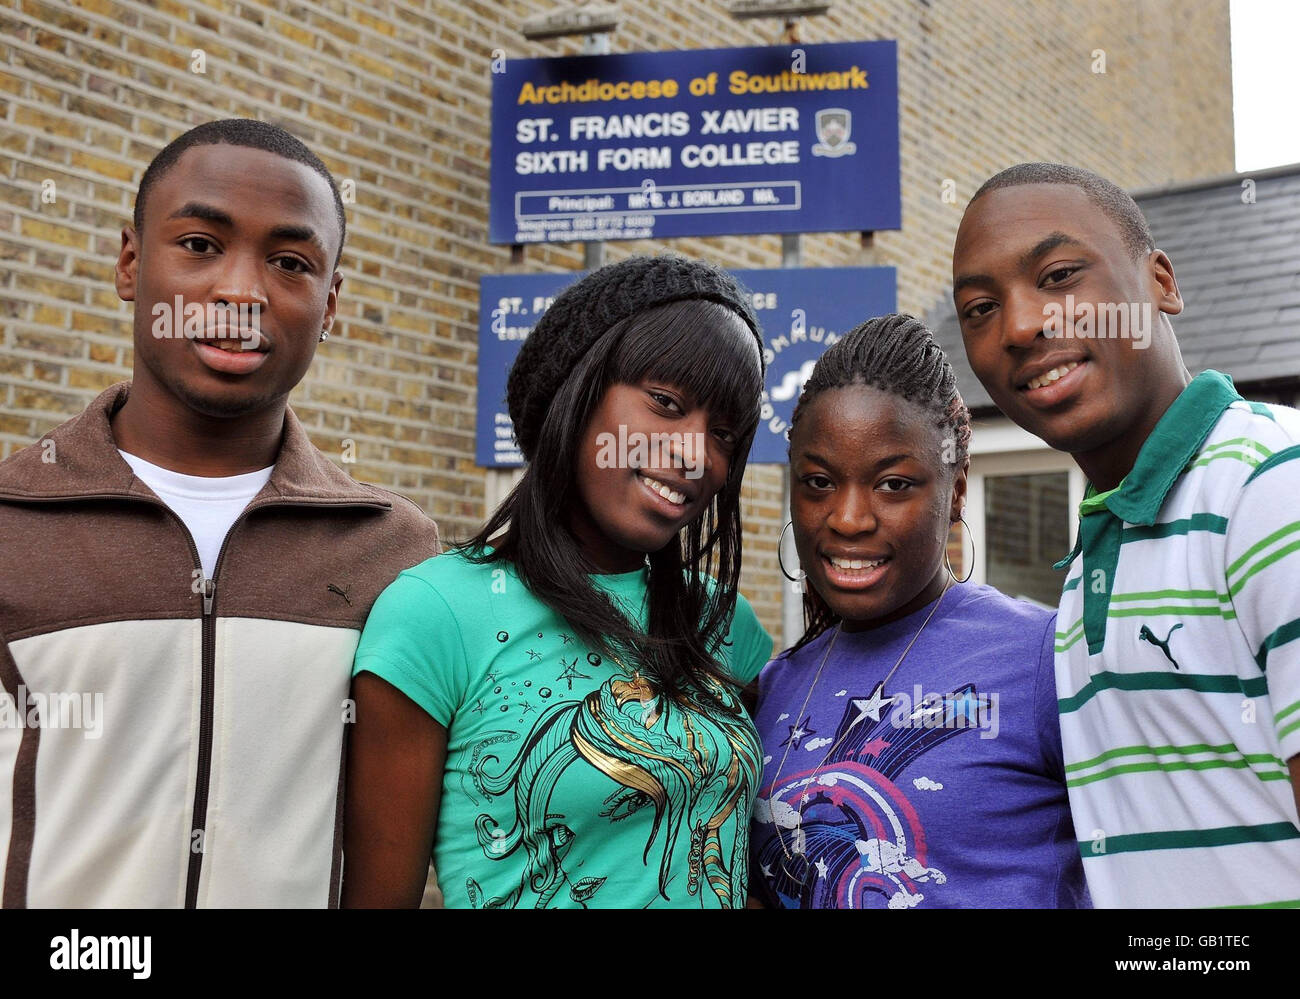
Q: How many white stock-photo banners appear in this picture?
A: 0